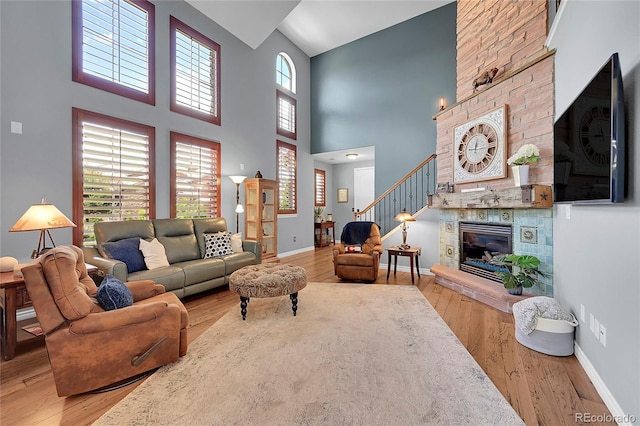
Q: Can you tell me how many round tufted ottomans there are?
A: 1